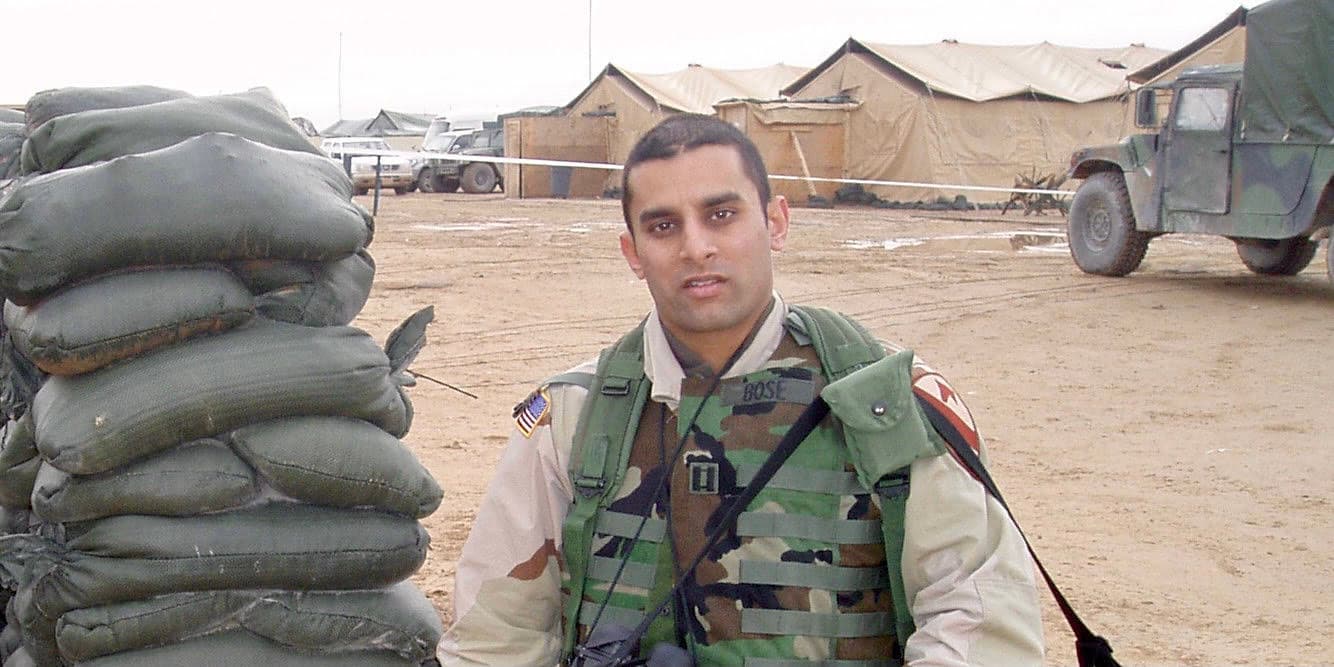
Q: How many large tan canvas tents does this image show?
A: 3